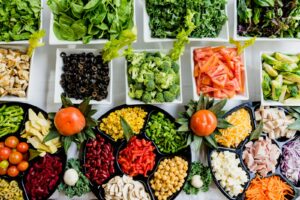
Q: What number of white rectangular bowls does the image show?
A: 9